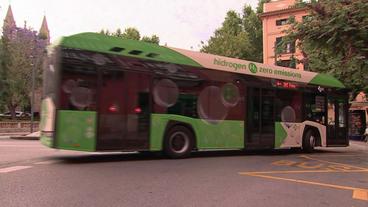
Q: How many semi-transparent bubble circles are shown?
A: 6